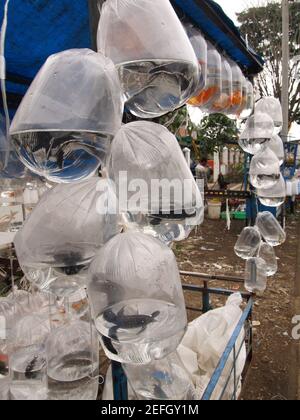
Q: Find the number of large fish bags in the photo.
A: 5